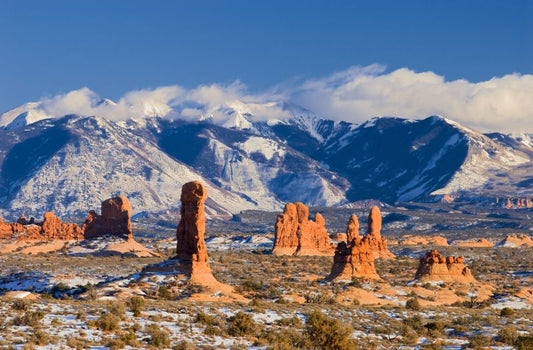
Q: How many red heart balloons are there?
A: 0